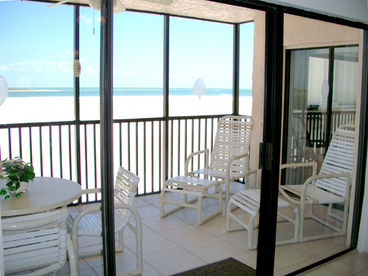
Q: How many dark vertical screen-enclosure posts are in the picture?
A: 3